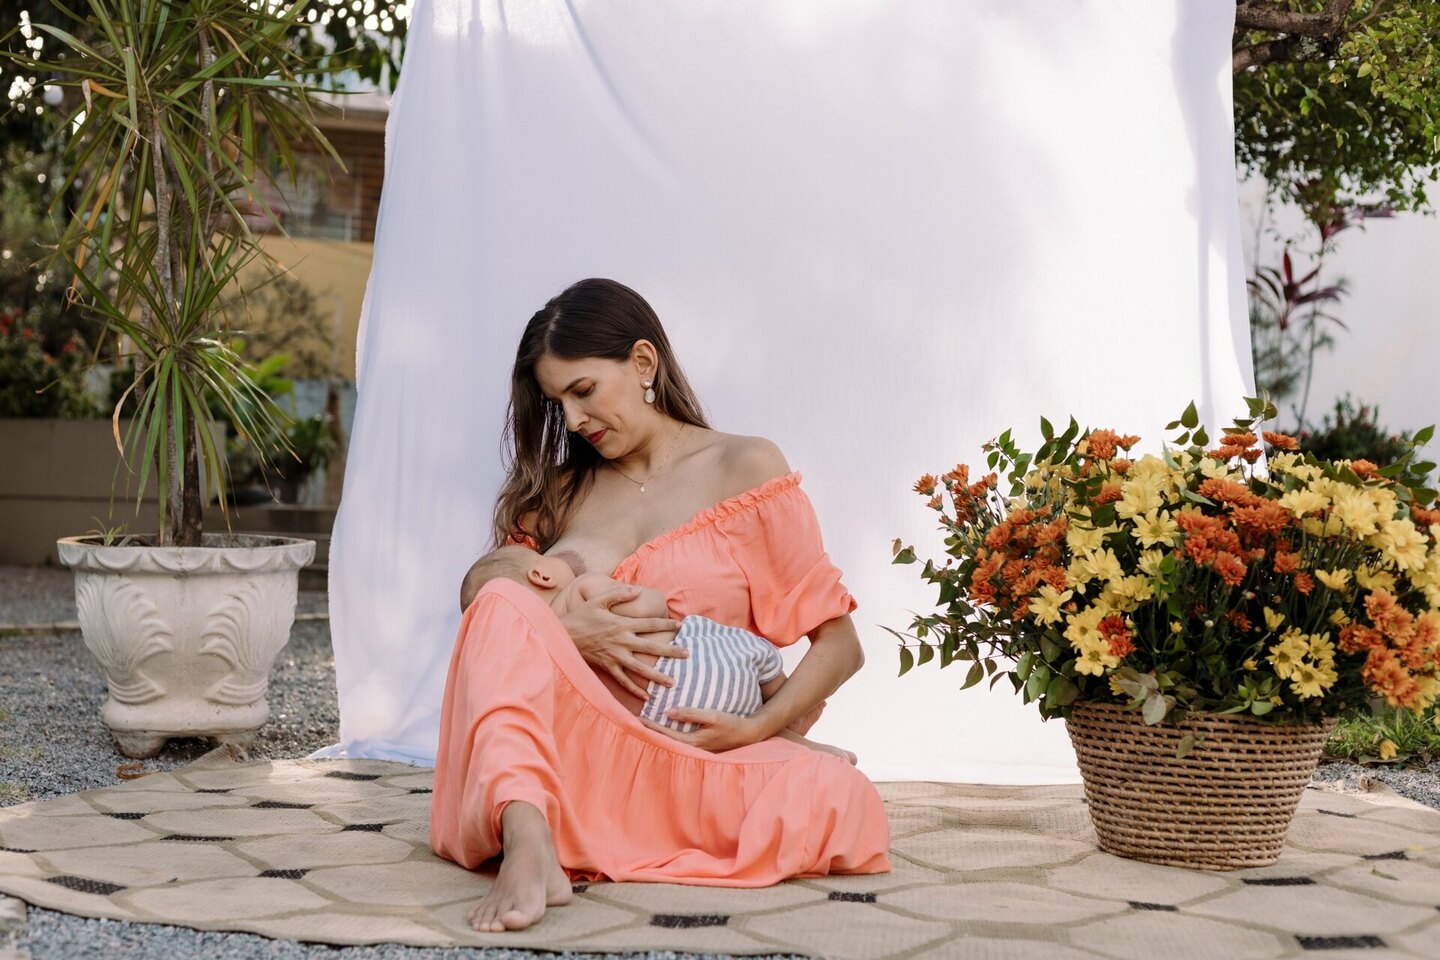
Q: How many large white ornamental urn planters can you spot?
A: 1